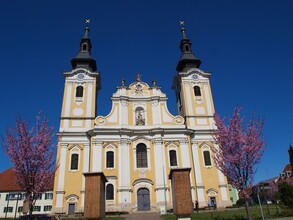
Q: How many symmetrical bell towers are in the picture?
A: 2